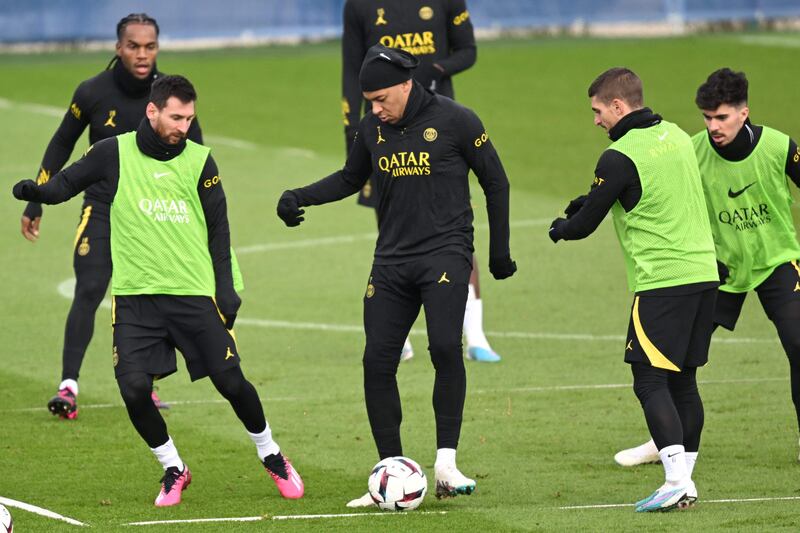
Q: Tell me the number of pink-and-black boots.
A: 4